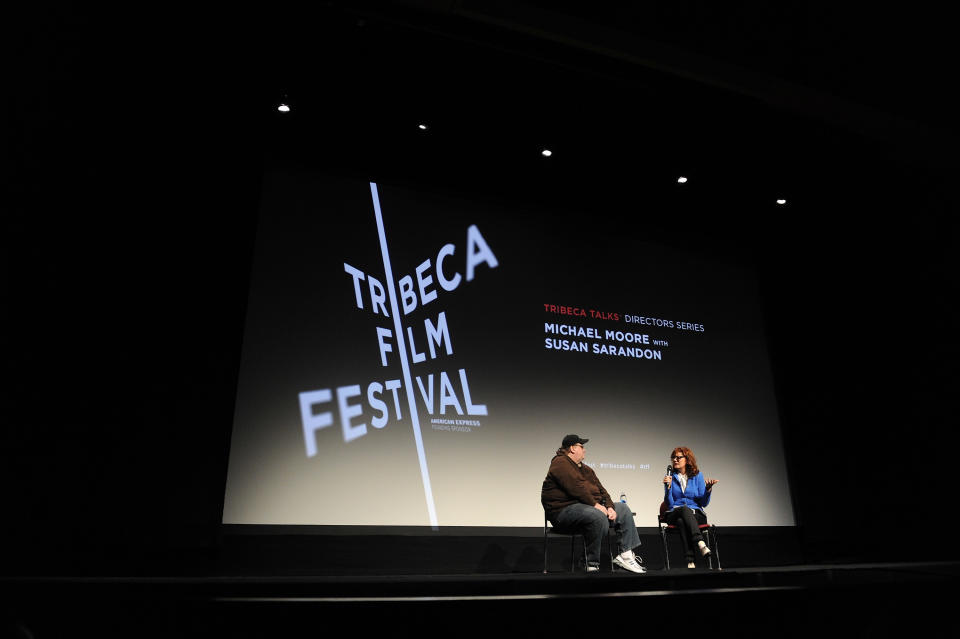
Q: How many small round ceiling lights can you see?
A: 5